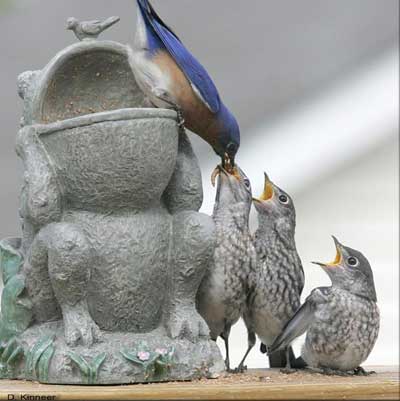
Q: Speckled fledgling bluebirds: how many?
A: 3